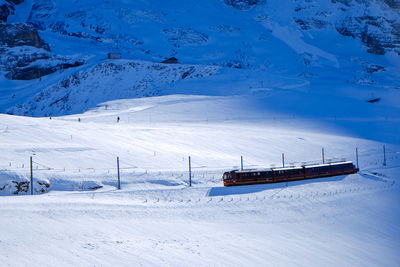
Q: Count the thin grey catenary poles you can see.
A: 8